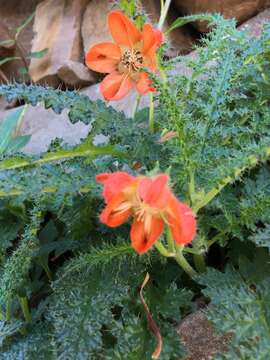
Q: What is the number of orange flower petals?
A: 10